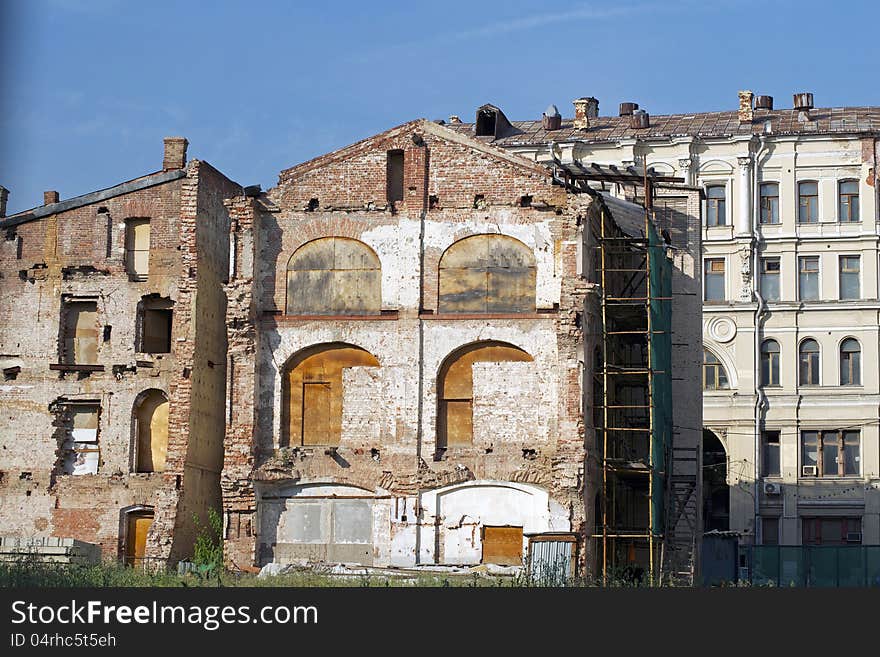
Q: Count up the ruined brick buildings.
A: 2